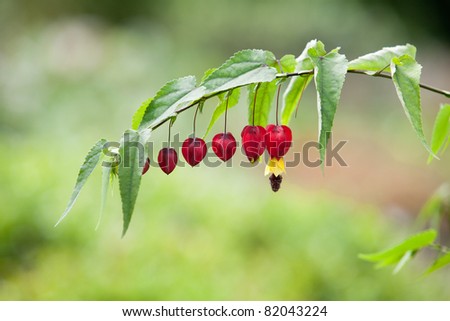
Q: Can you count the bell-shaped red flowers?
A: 6